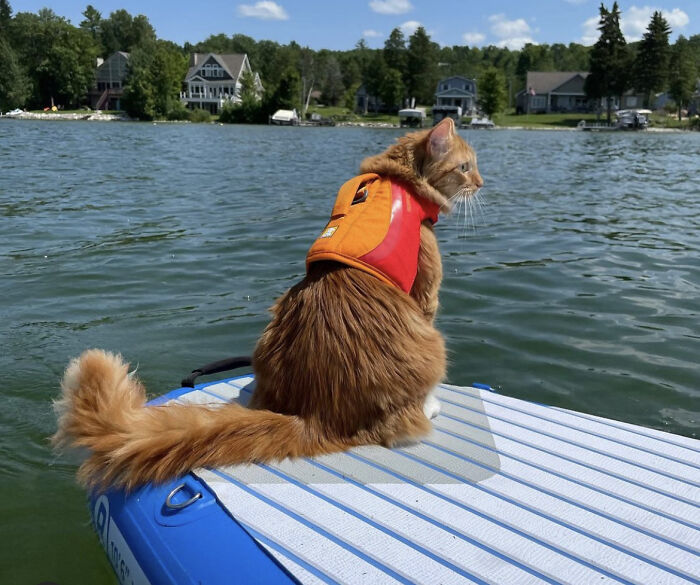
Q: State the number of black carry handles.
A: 1